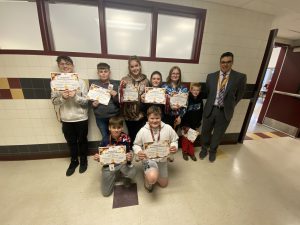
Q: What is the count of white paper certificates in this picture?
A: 8